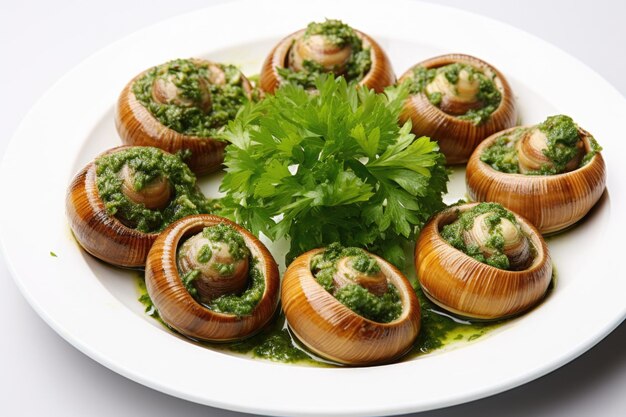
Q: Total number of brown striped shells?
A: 8